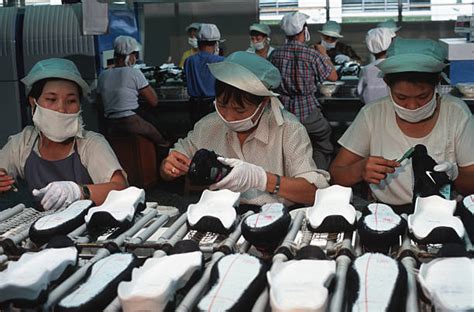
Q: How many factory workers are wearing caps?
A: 11